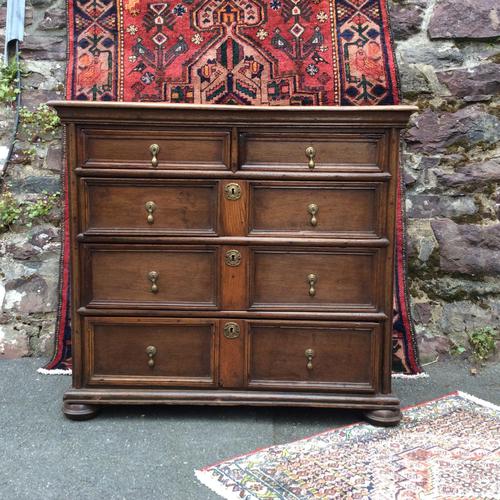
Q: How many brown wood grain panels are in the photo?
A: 8